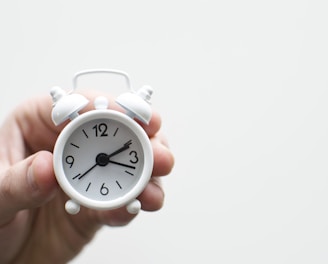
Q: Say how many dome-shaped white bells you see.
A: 2